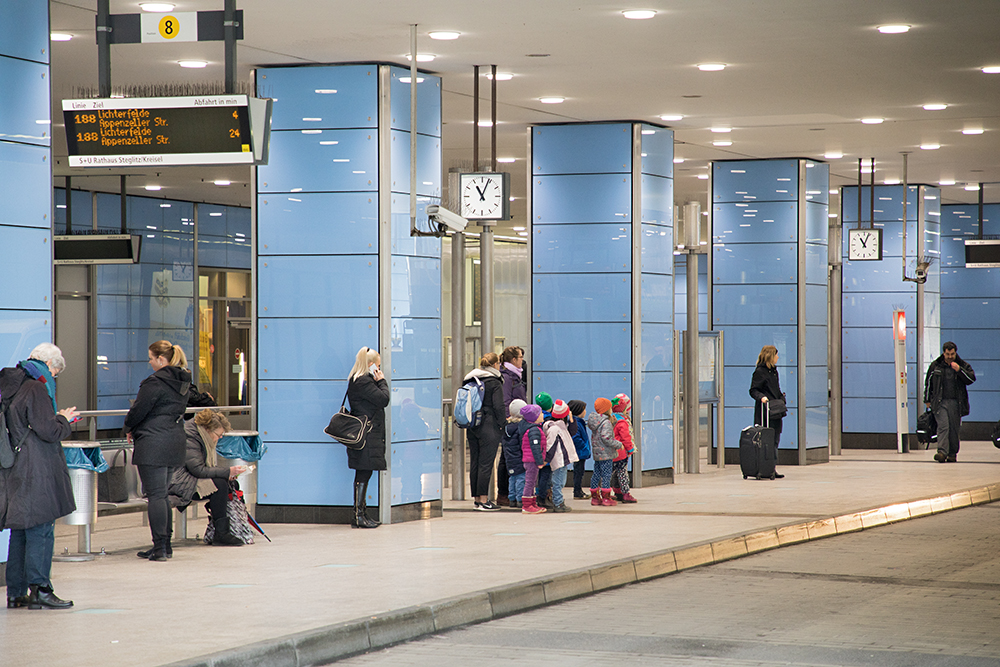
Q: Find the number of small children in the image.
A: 8